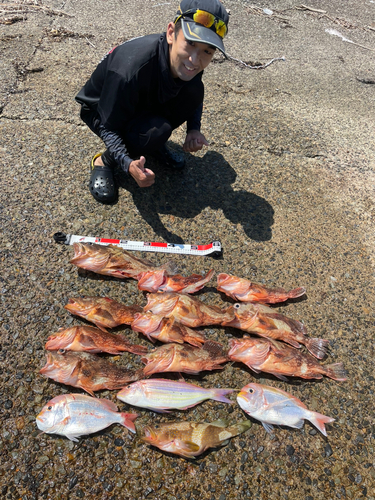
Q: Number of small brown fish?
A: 1